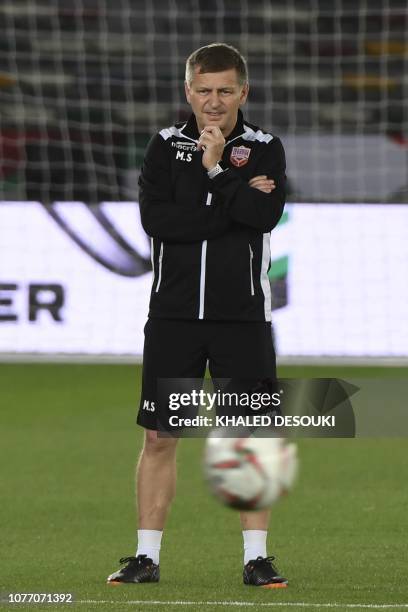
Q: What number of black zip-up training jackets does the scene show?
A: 1